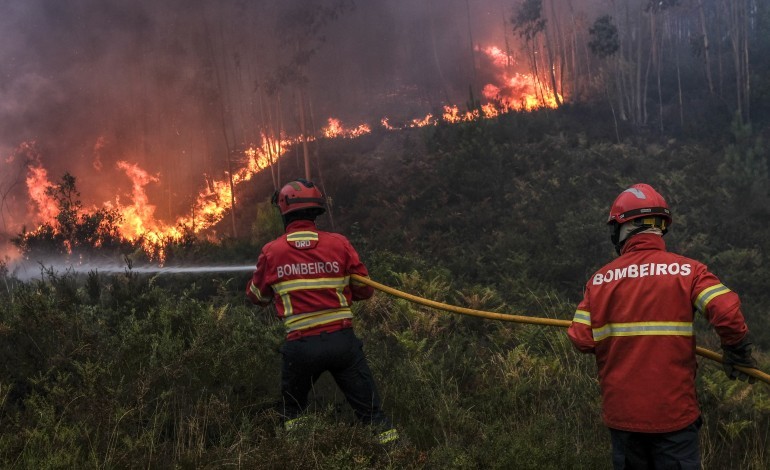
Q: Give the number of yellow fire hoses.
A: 1